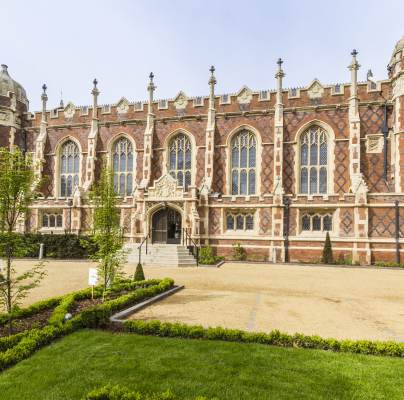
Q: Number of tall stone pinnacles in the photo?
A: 6